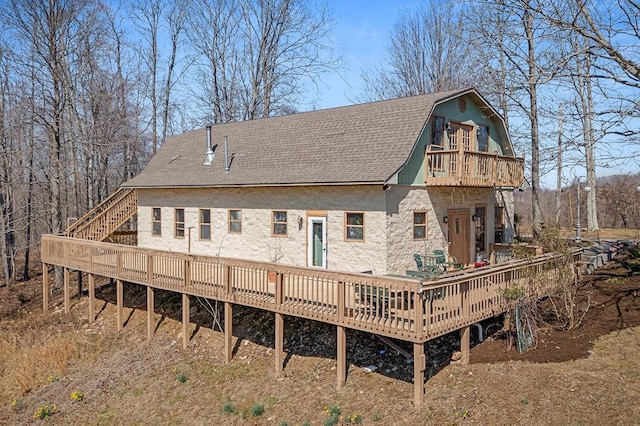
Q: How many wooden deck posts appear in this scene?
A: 11